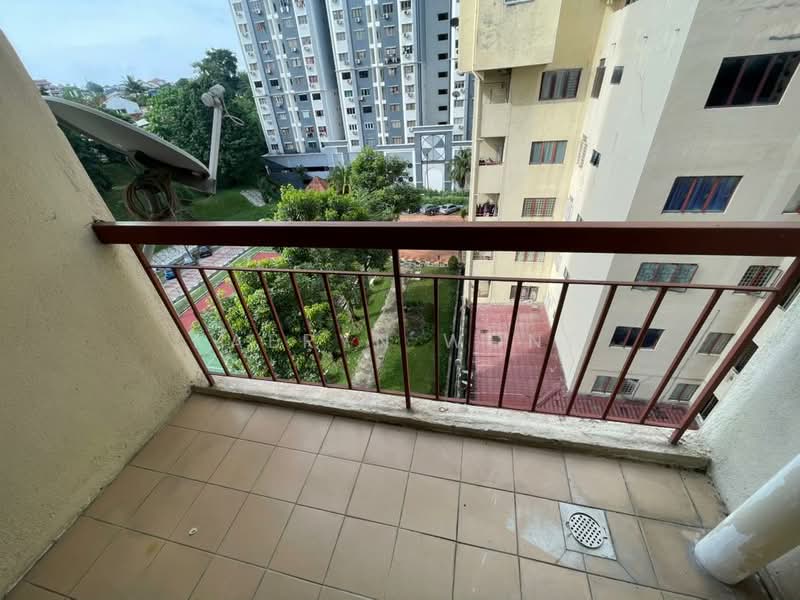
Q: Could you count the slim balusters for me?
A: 14